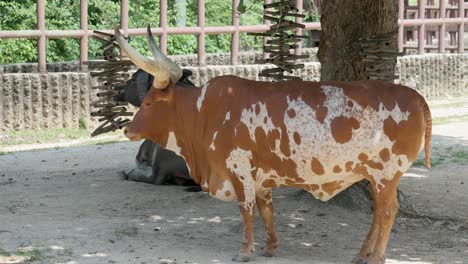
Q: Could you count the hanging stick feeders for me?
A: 3